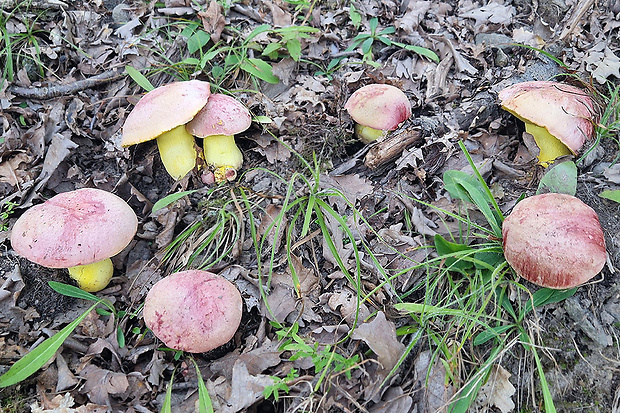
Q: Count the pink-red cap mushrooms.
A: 7